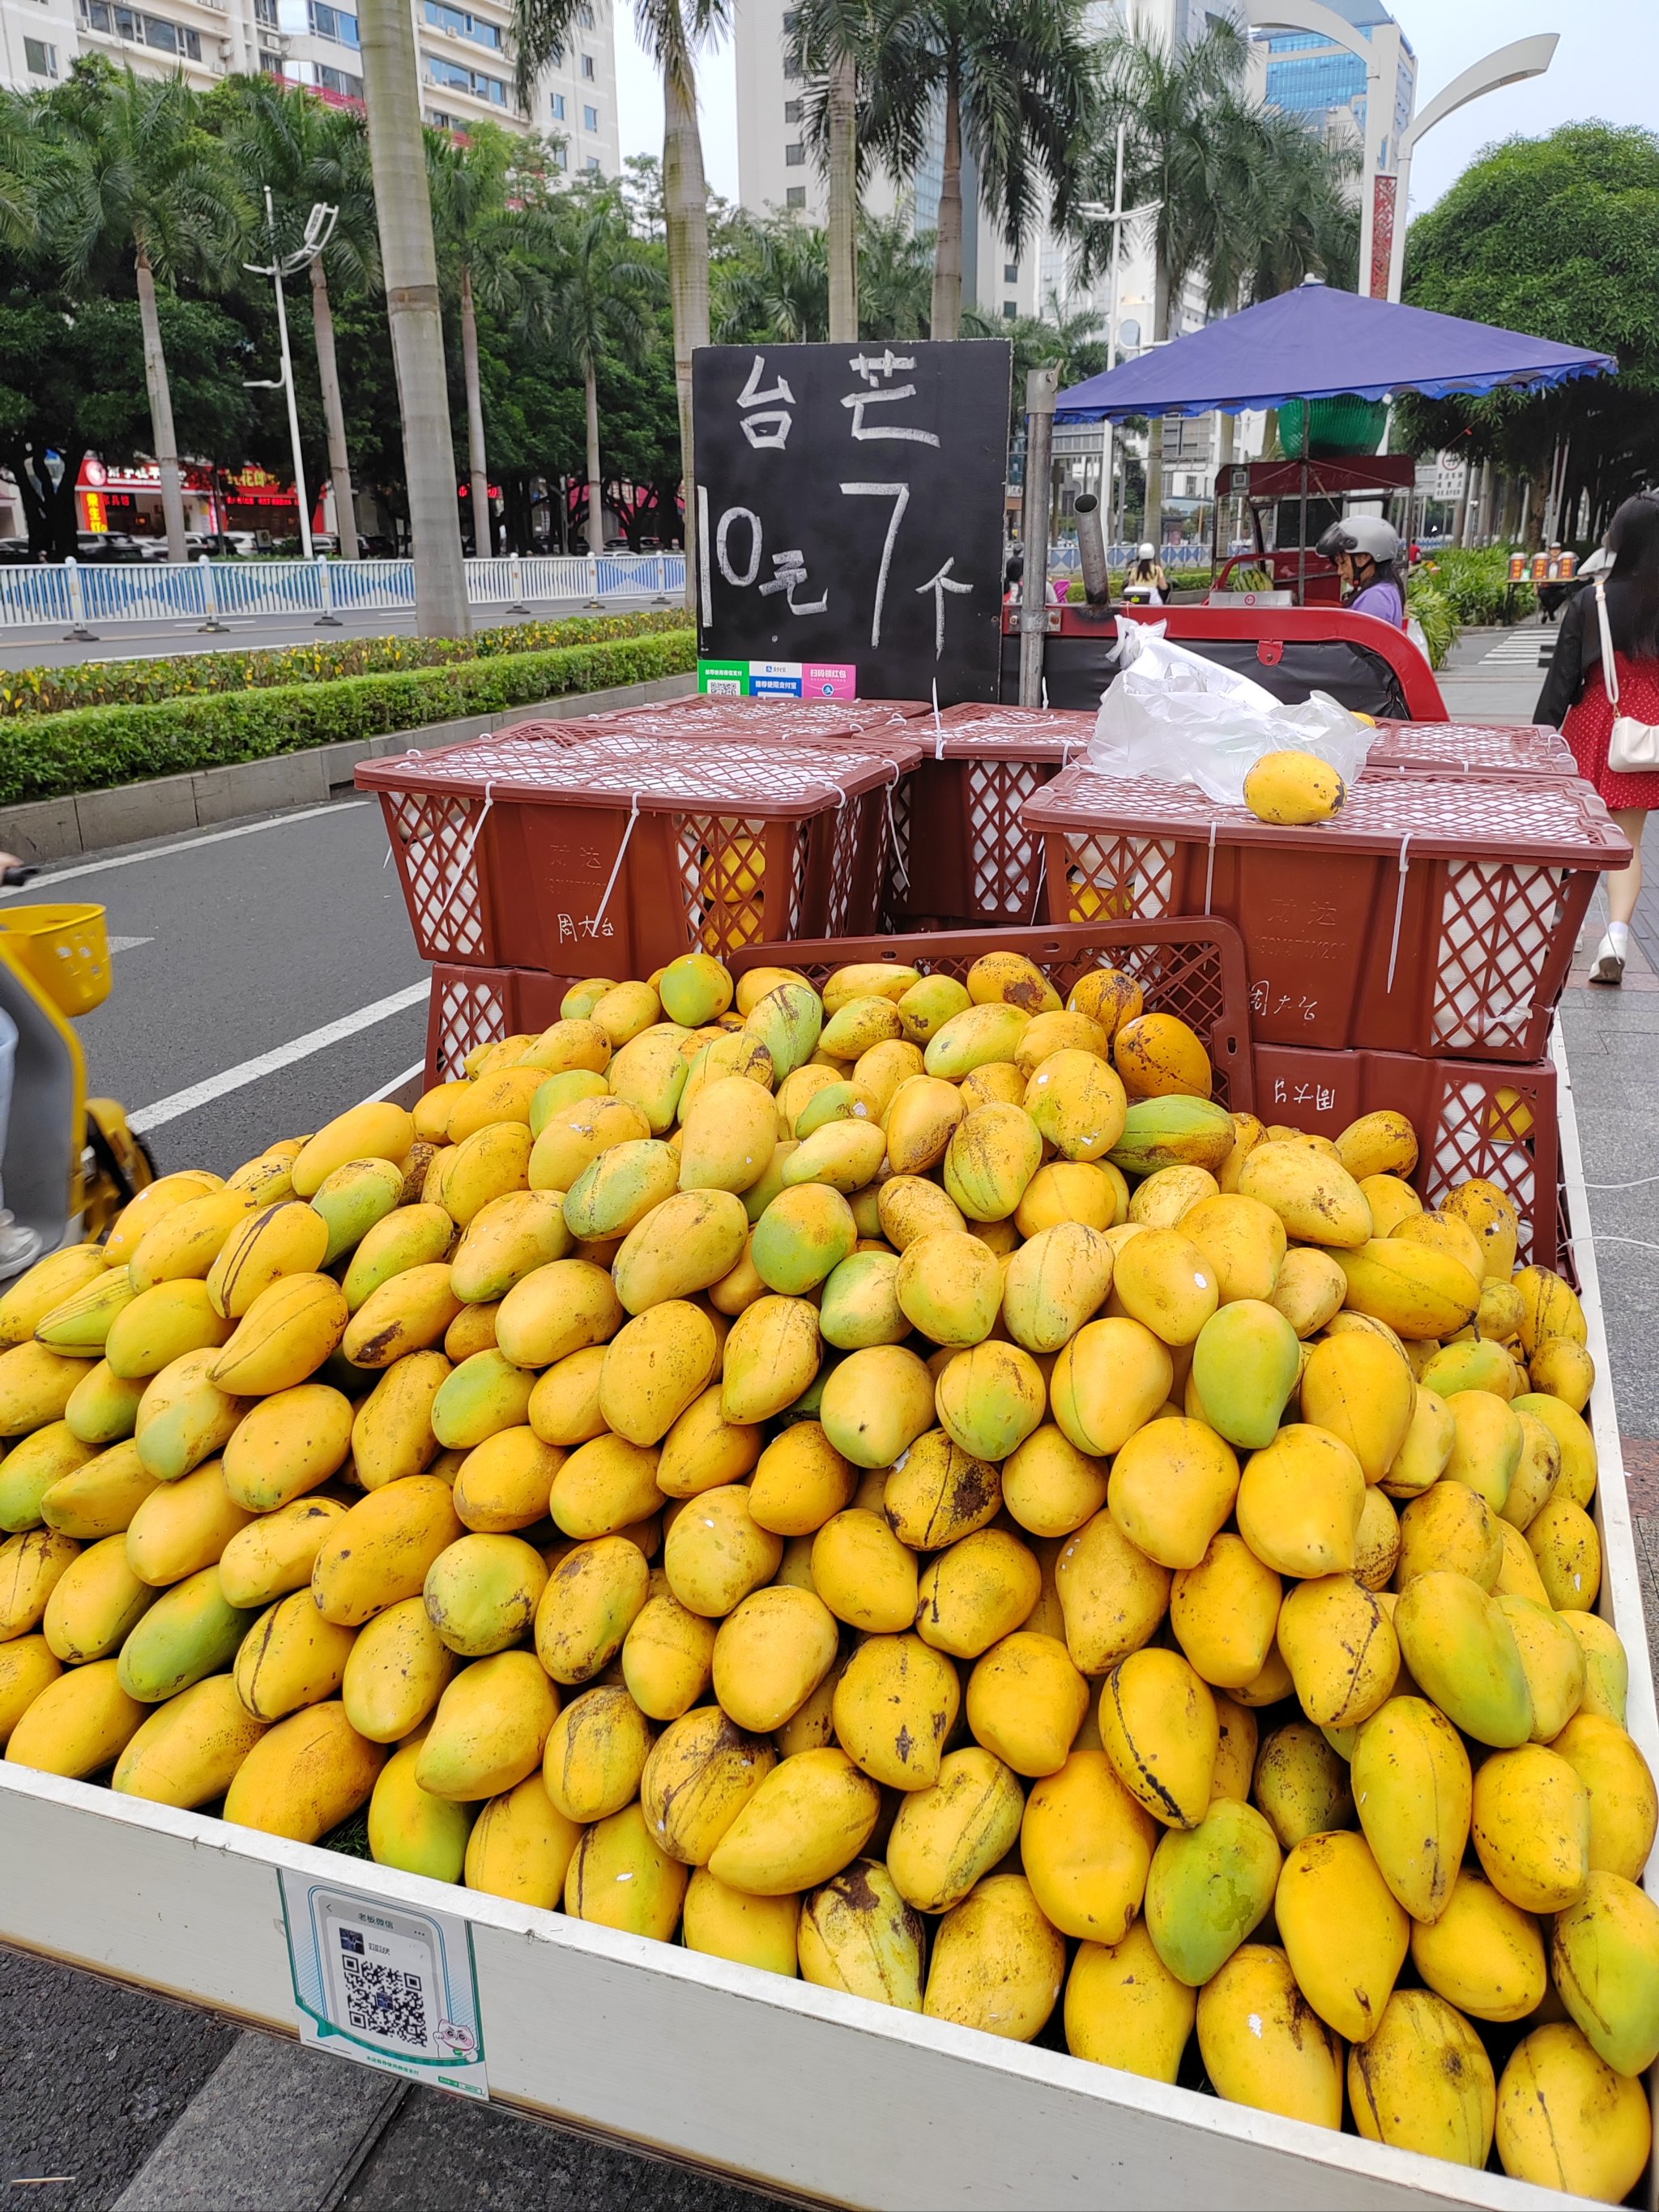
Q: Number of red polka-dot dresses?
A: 1